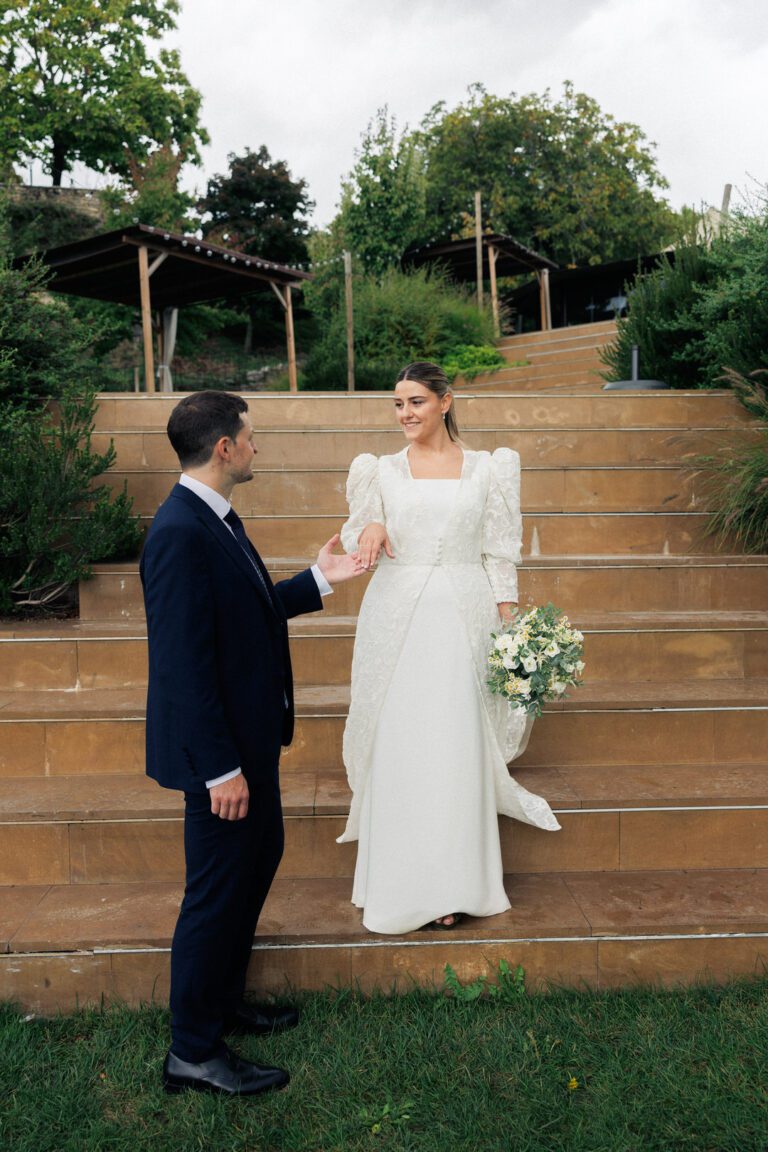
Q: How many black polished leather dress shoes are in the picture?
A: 2